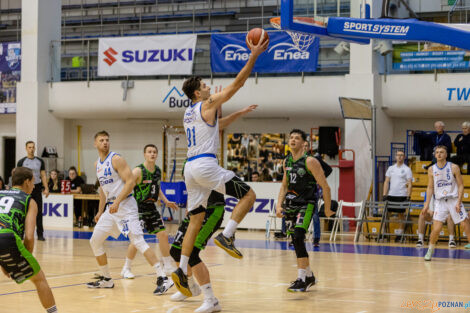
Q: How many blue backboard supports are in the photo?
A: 1